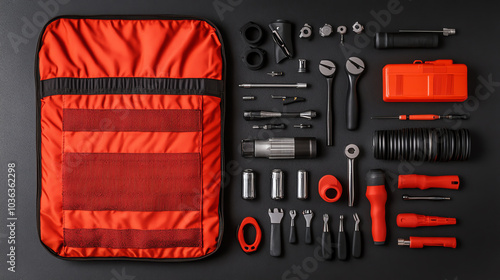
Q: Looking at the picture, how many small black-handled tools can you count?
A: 6